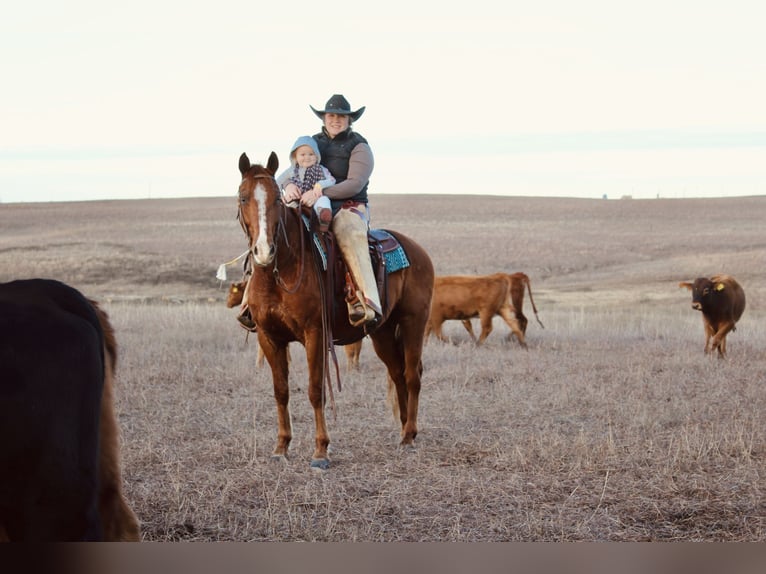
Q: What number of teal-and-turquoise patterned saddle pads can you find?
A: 1